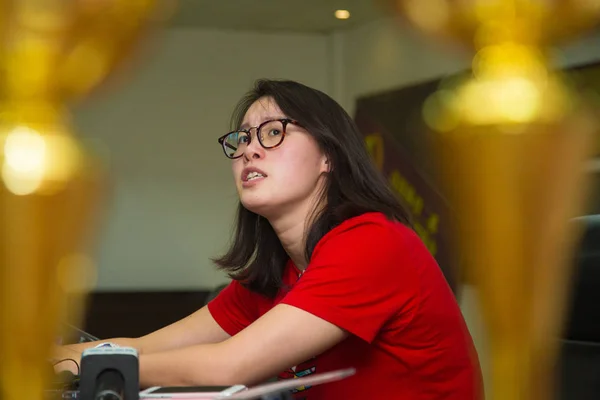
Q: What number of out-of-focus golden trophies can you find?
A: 2